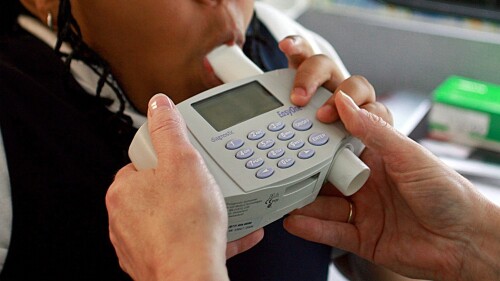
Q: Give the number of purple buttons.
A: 14